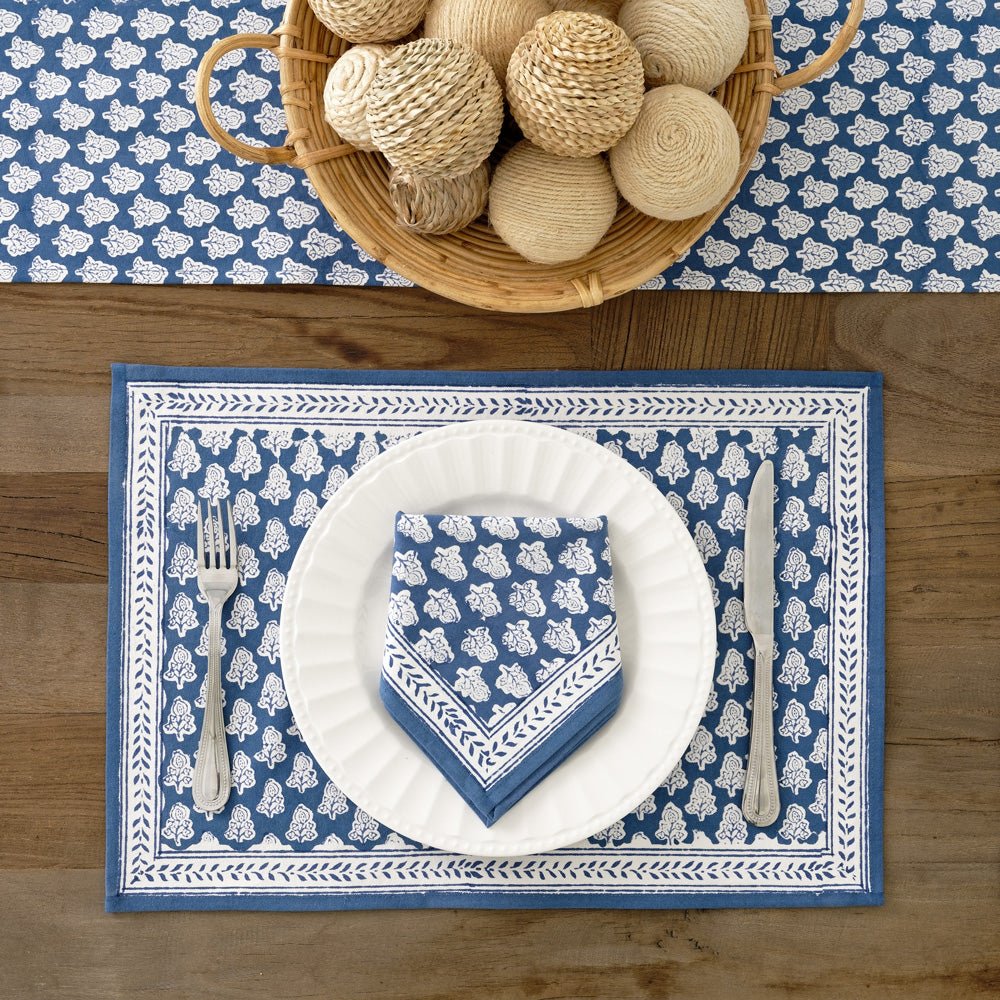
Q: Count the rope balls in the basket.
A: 10